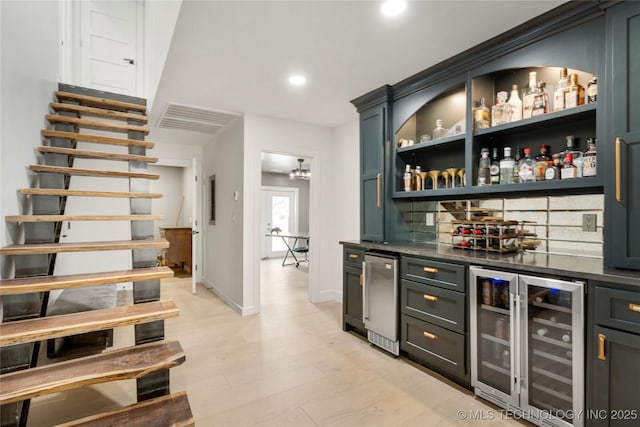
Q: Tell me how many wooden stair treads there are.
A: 13